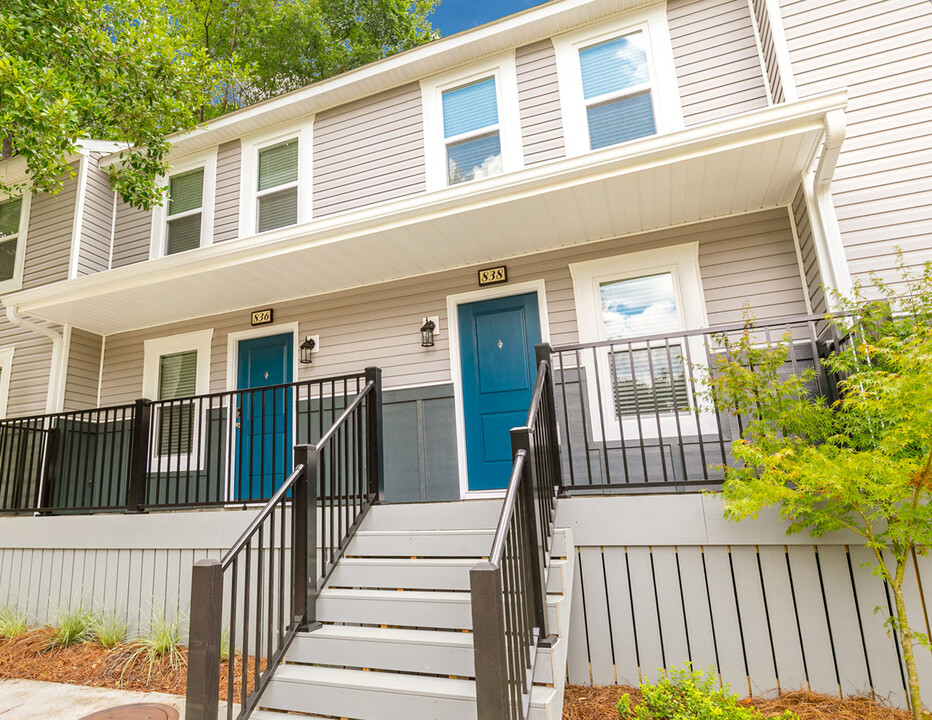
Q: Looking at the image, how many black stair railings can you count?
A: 2